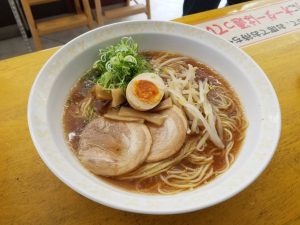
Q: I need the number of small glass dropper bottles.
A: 0